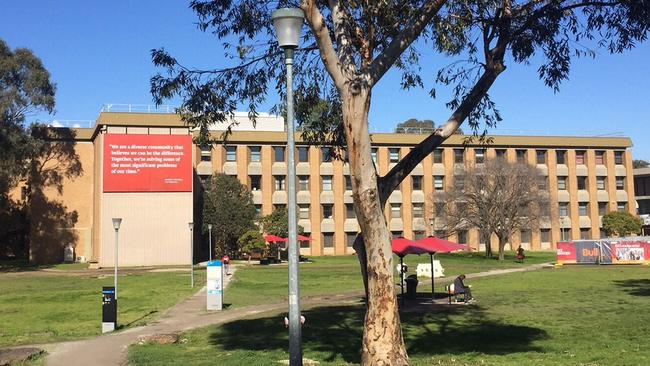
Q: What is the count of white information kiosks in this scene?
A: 1